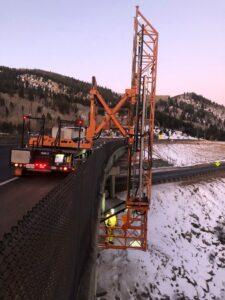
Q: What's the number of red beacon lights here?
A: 2